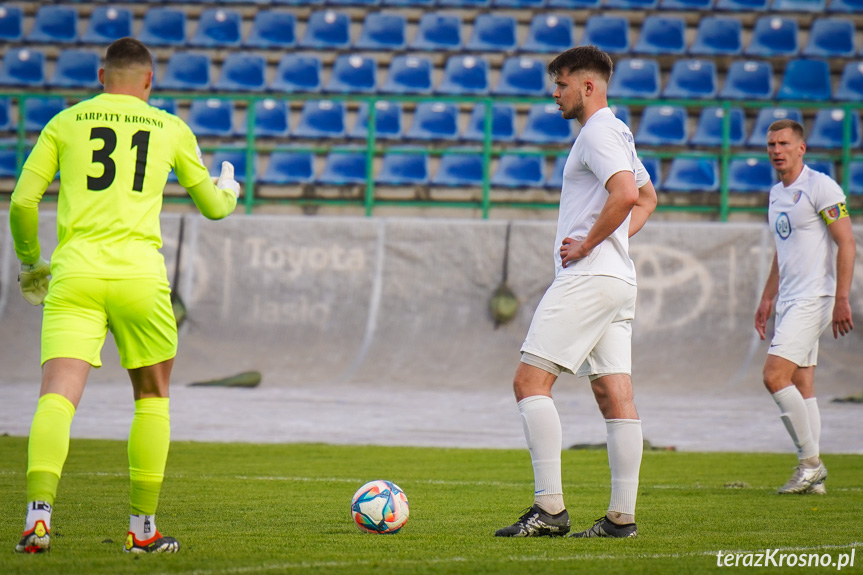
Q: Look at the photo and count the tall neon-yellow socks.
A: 2